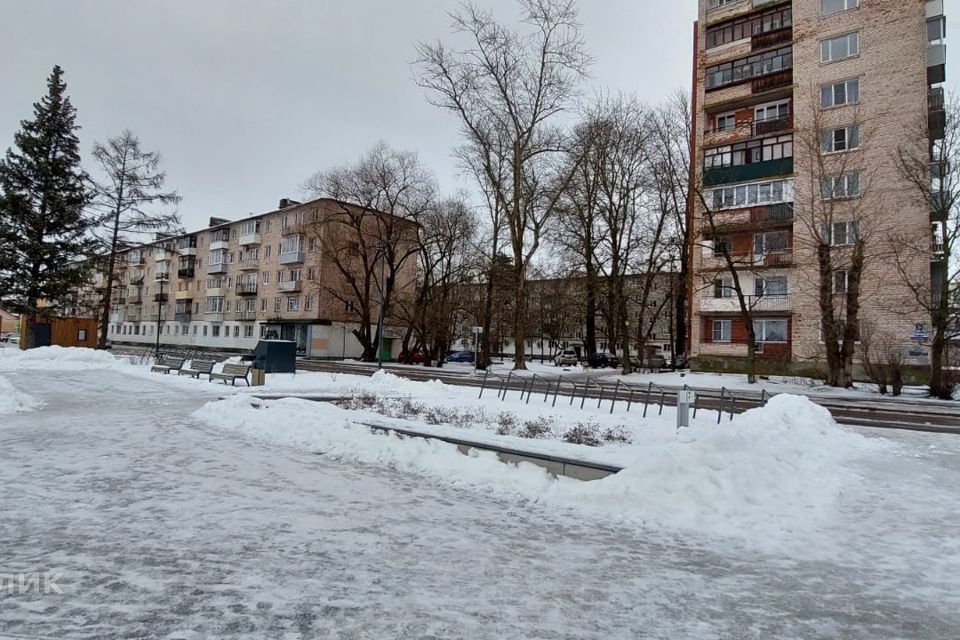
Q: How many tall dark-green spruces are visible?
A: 1